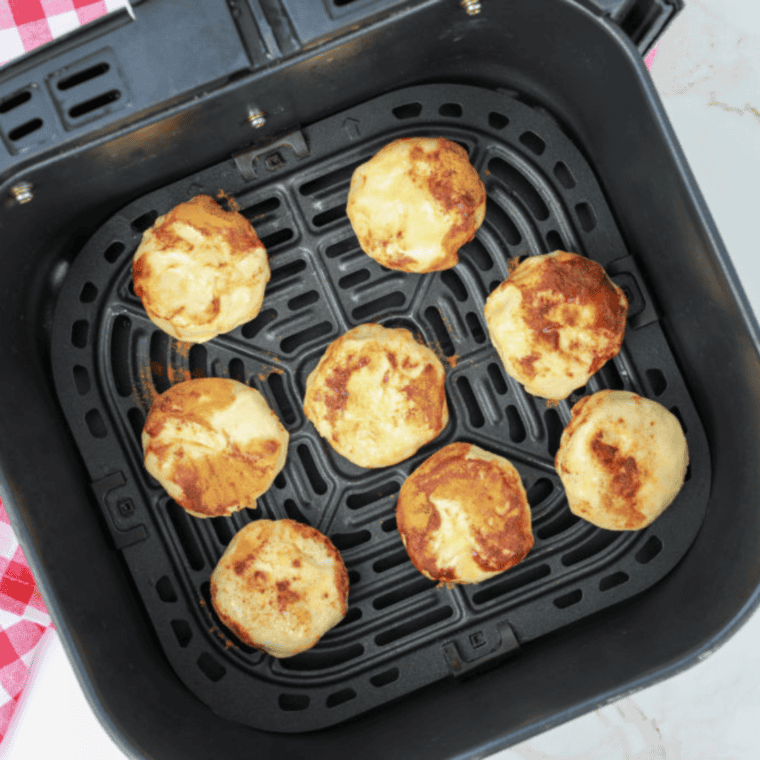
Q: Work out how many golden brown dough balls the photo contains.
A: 8